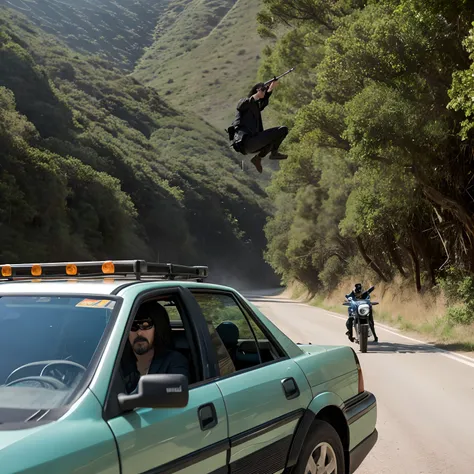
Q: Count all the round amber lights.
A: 4